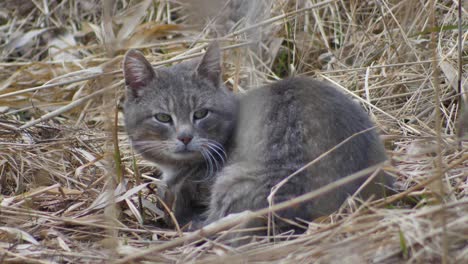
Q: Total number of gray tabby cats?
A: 1